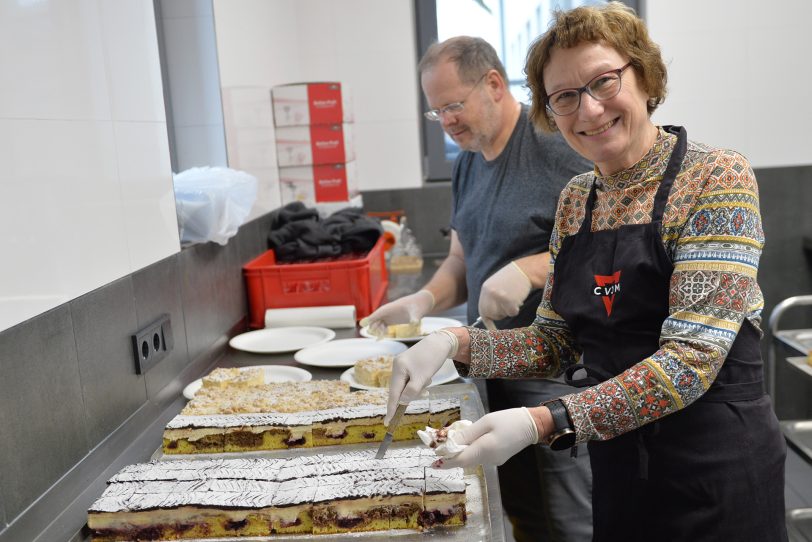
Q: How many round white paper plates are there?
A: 5